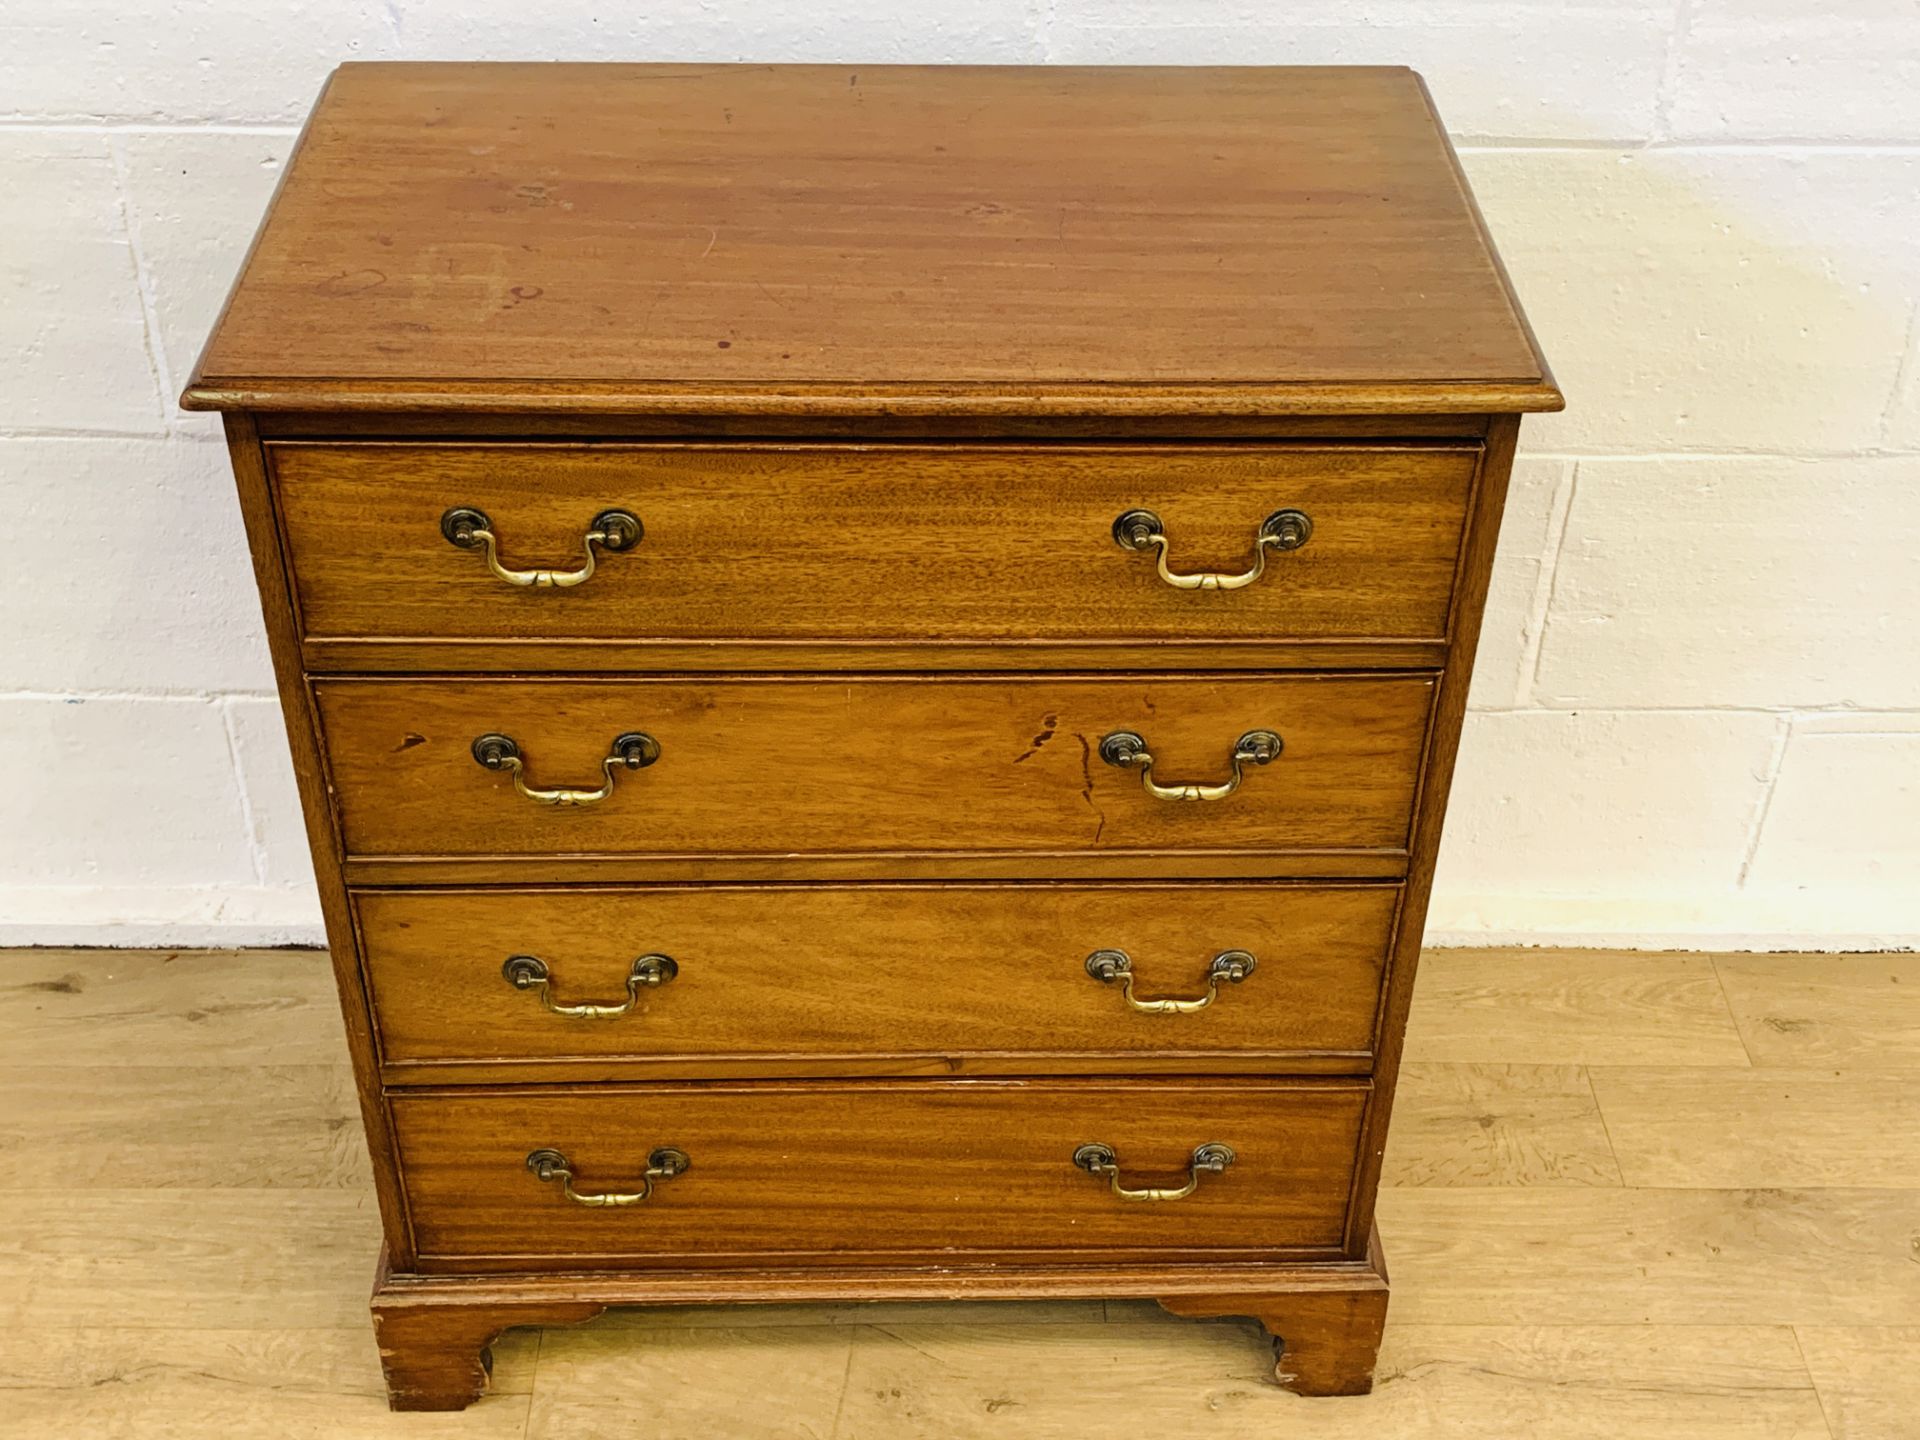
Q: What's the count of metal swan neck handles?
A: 8